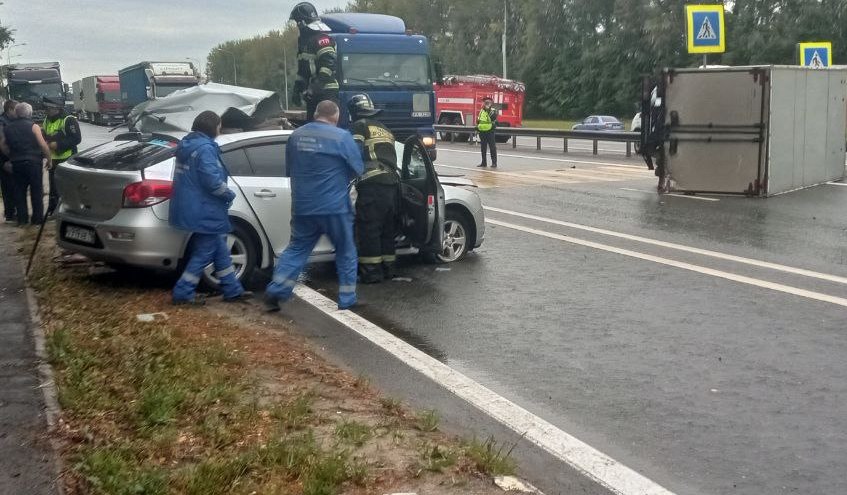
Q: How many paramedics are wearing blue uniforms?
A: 2